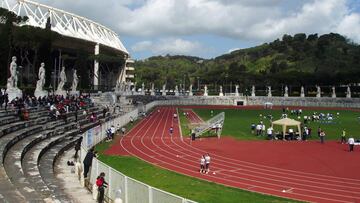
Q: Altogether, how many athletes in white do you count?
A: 2